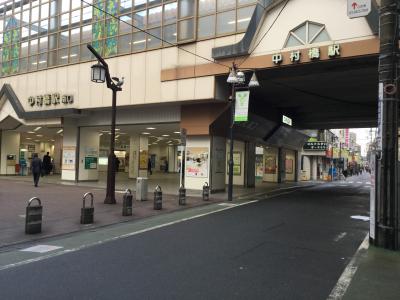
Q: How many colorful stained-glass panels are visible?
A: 2